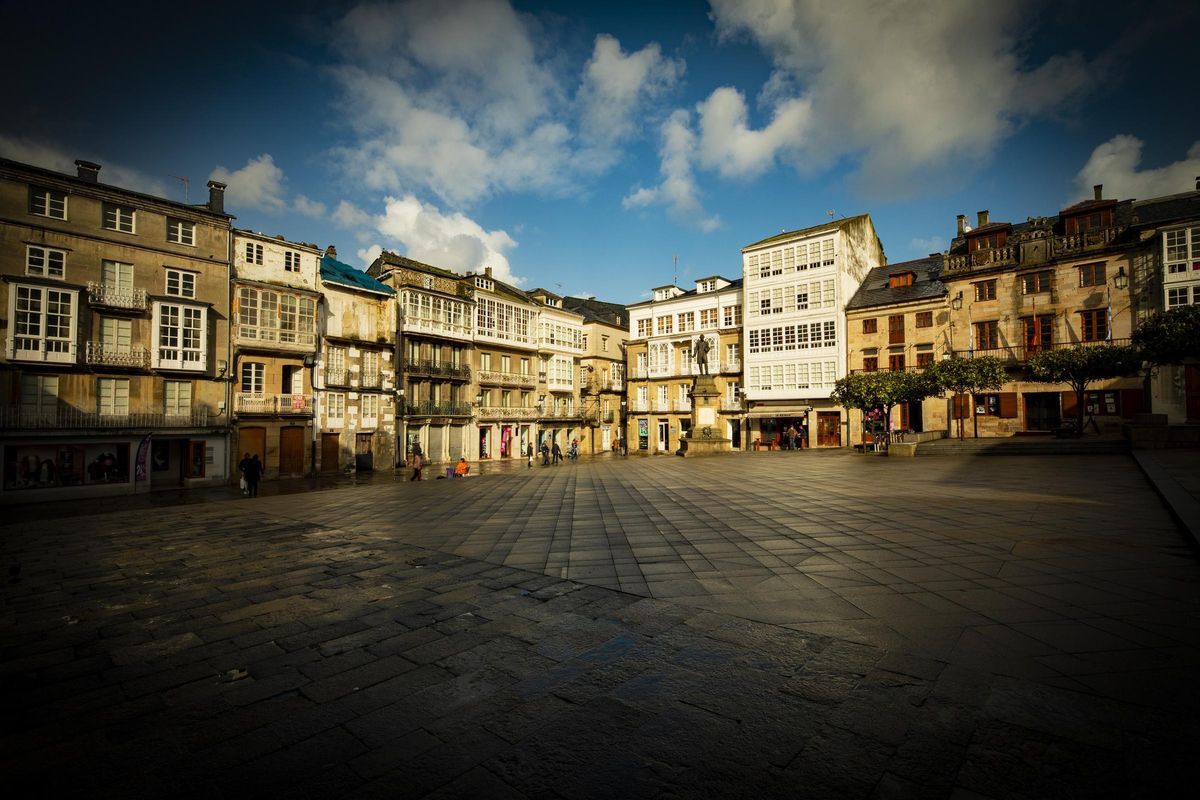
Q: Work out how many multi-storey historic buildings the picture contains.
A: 12